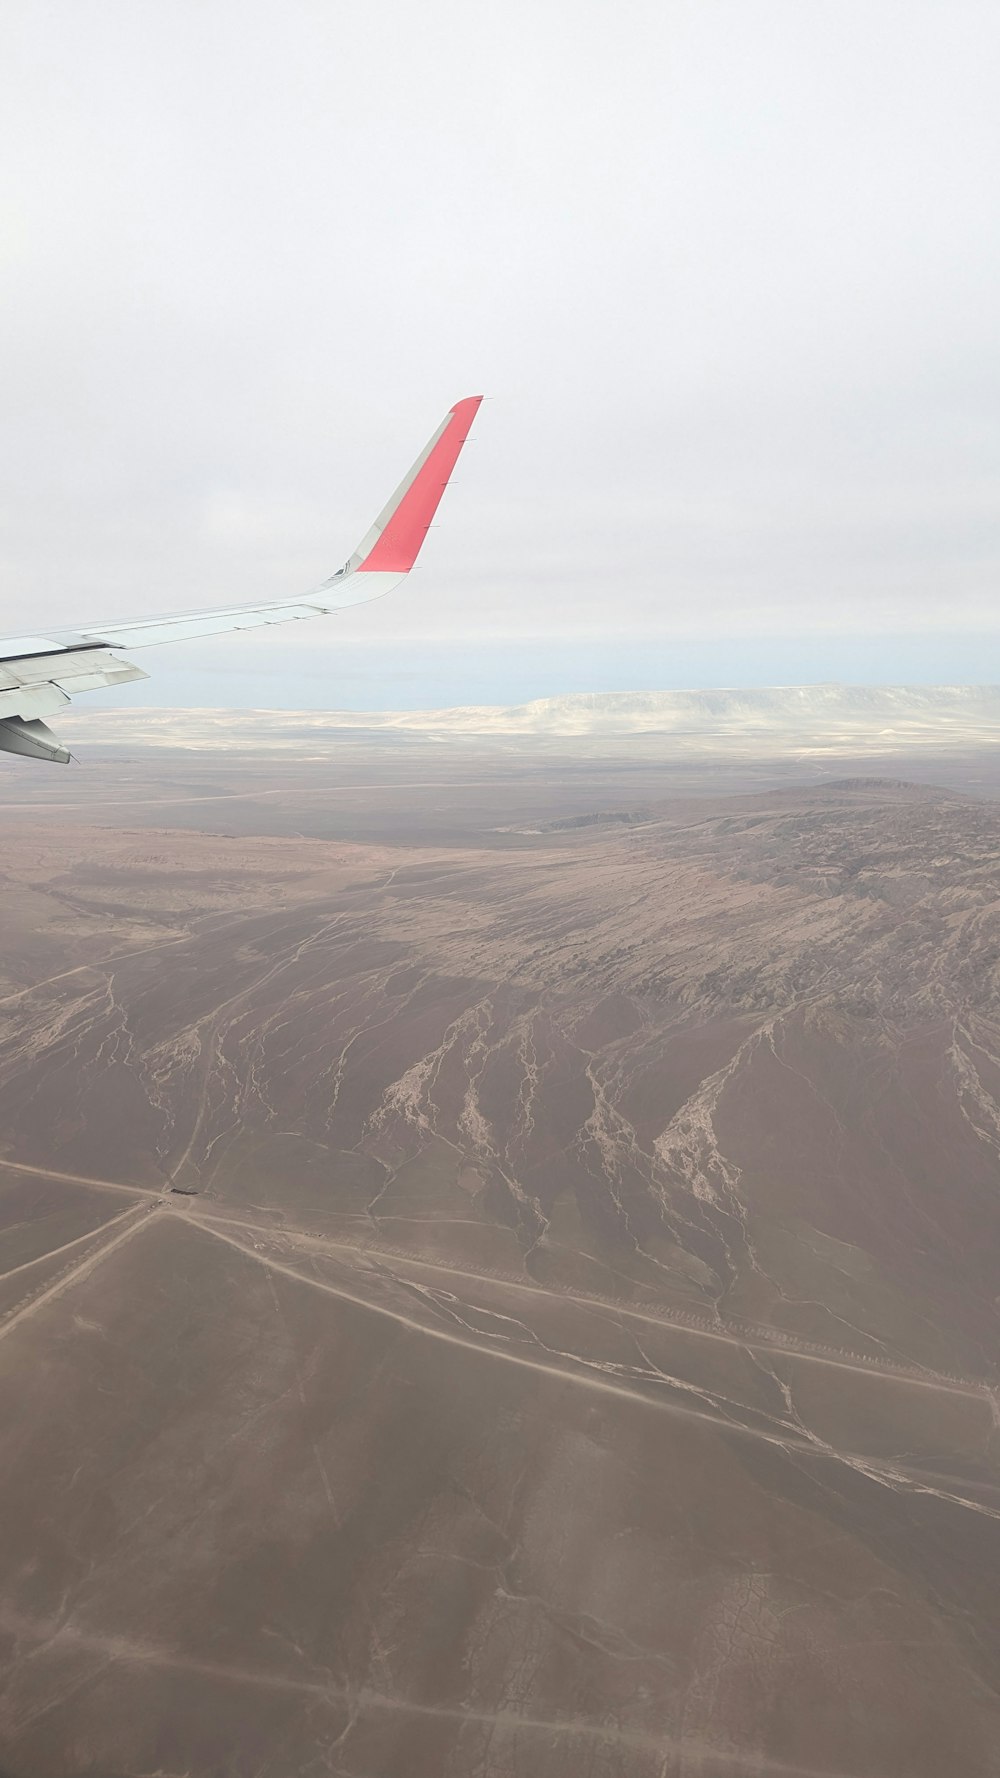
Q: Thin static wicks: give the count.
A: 10